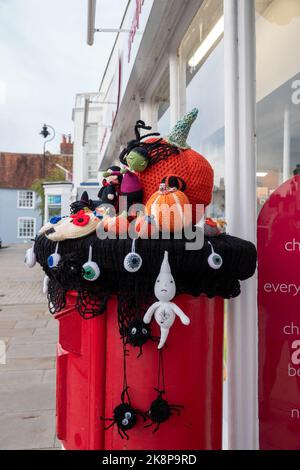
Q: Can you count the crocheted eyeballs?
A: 5